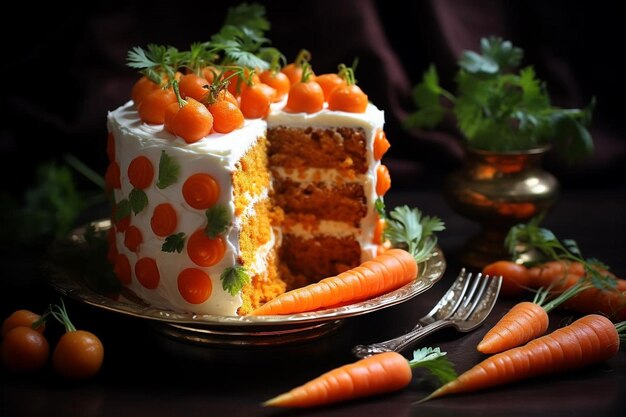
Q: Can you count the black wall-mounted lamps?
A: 0